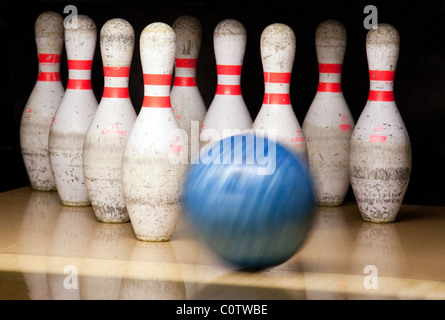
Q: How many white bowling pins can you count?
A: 9